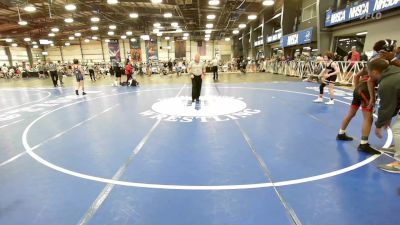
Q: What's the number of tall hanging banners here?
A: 5